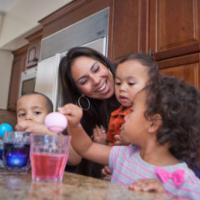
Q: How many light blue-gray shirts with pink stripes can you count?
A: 1